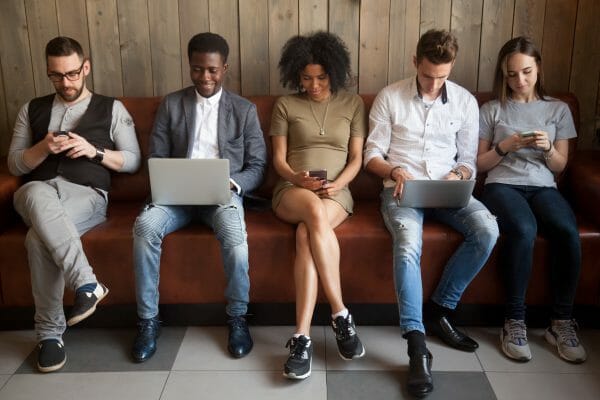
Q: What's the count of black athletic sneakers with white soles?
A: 2